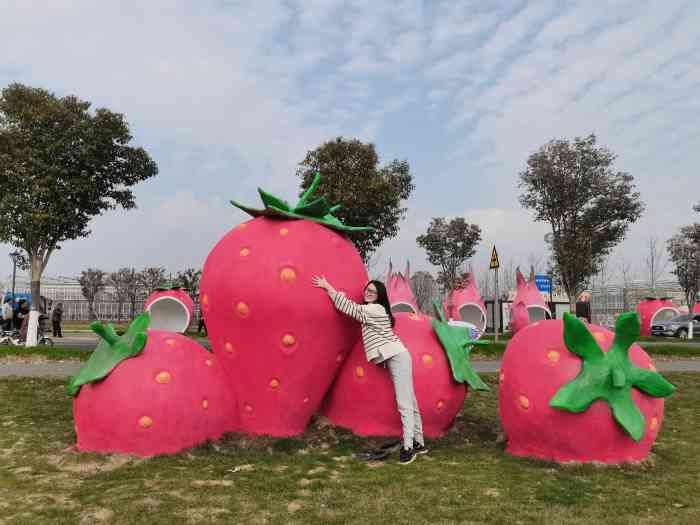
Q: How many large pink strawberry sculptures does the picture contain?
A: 4